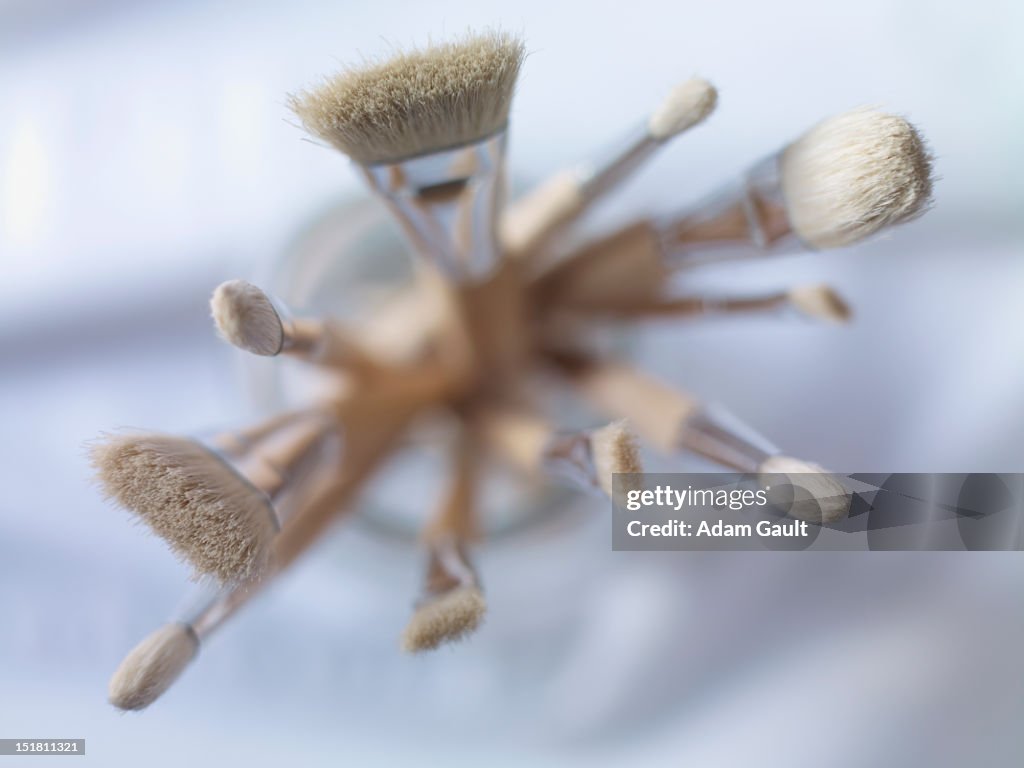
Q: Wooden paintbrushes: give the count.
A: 10